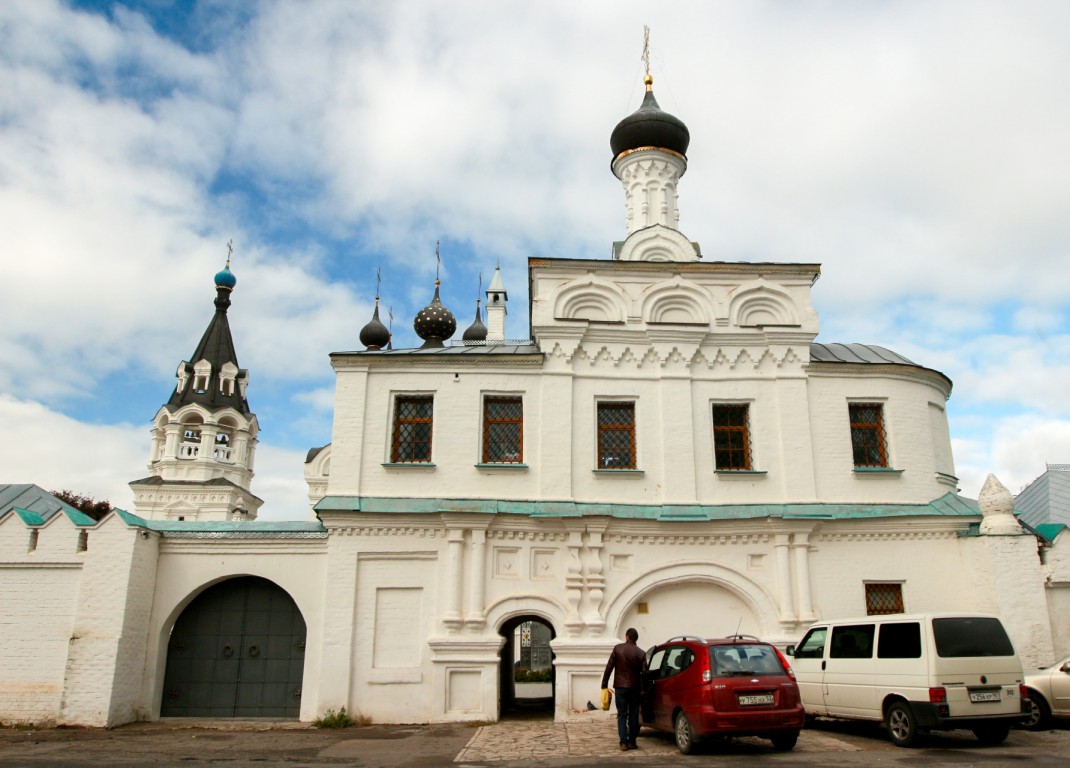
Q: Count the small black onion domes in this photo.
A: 3